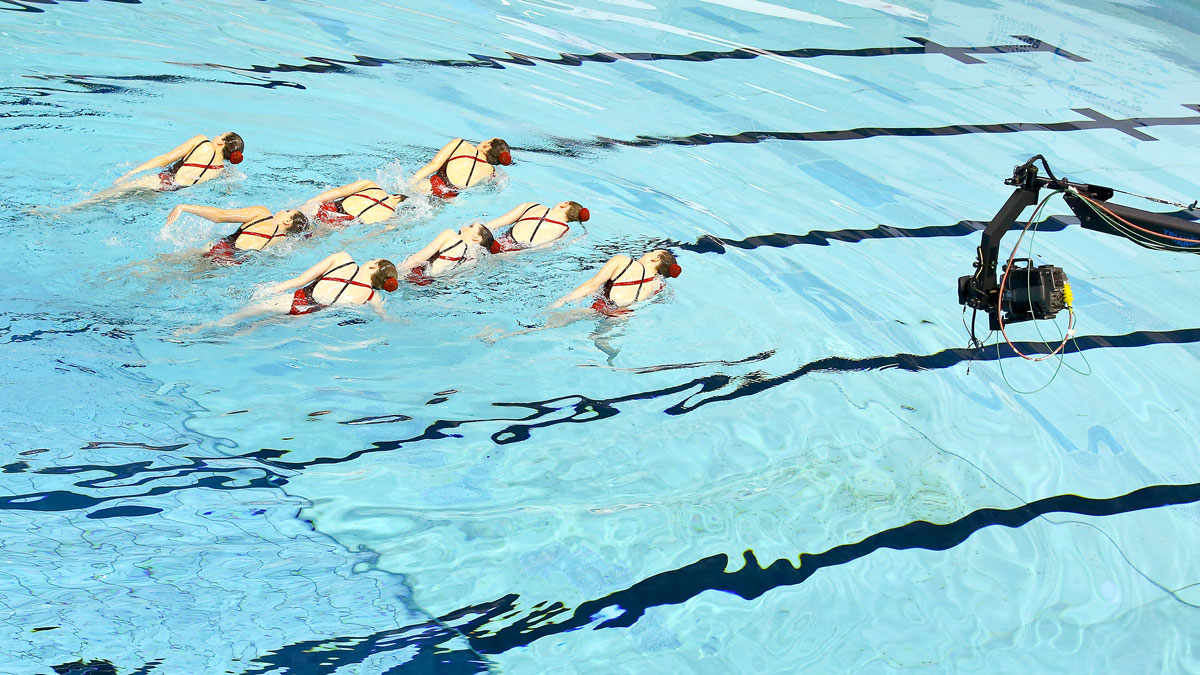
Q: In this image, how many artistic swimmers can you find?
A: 8